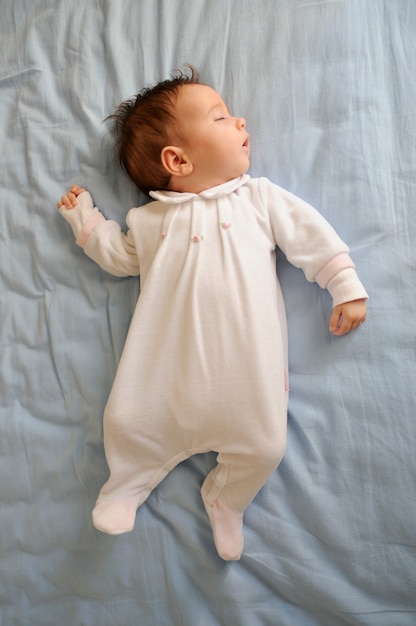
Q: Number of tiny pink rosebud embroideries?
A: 3